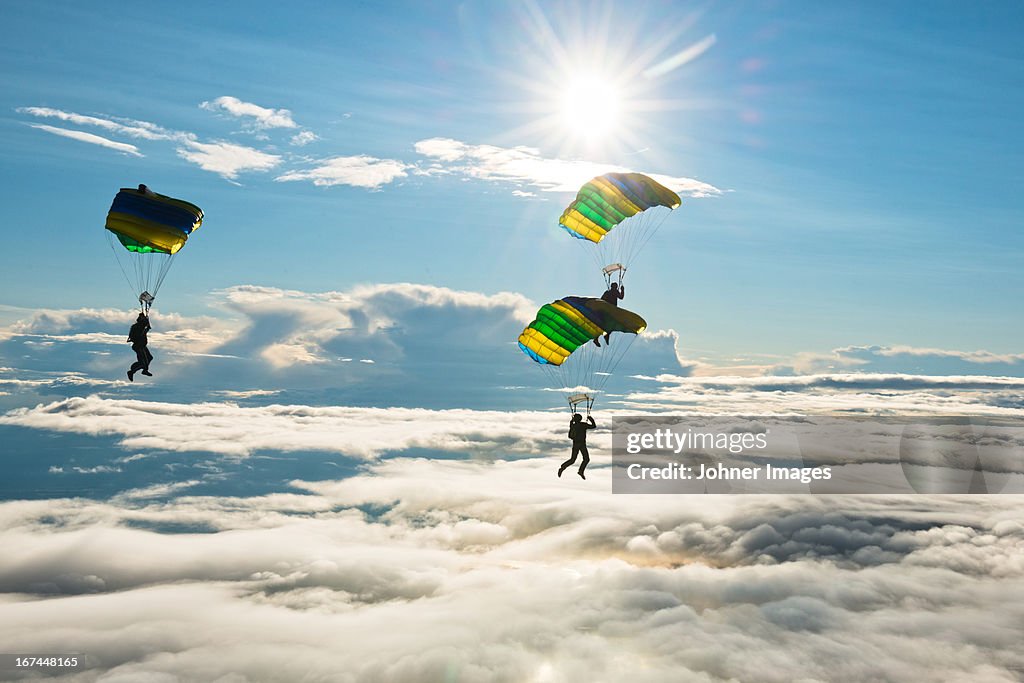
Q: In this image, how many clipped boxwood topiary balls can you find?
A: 0